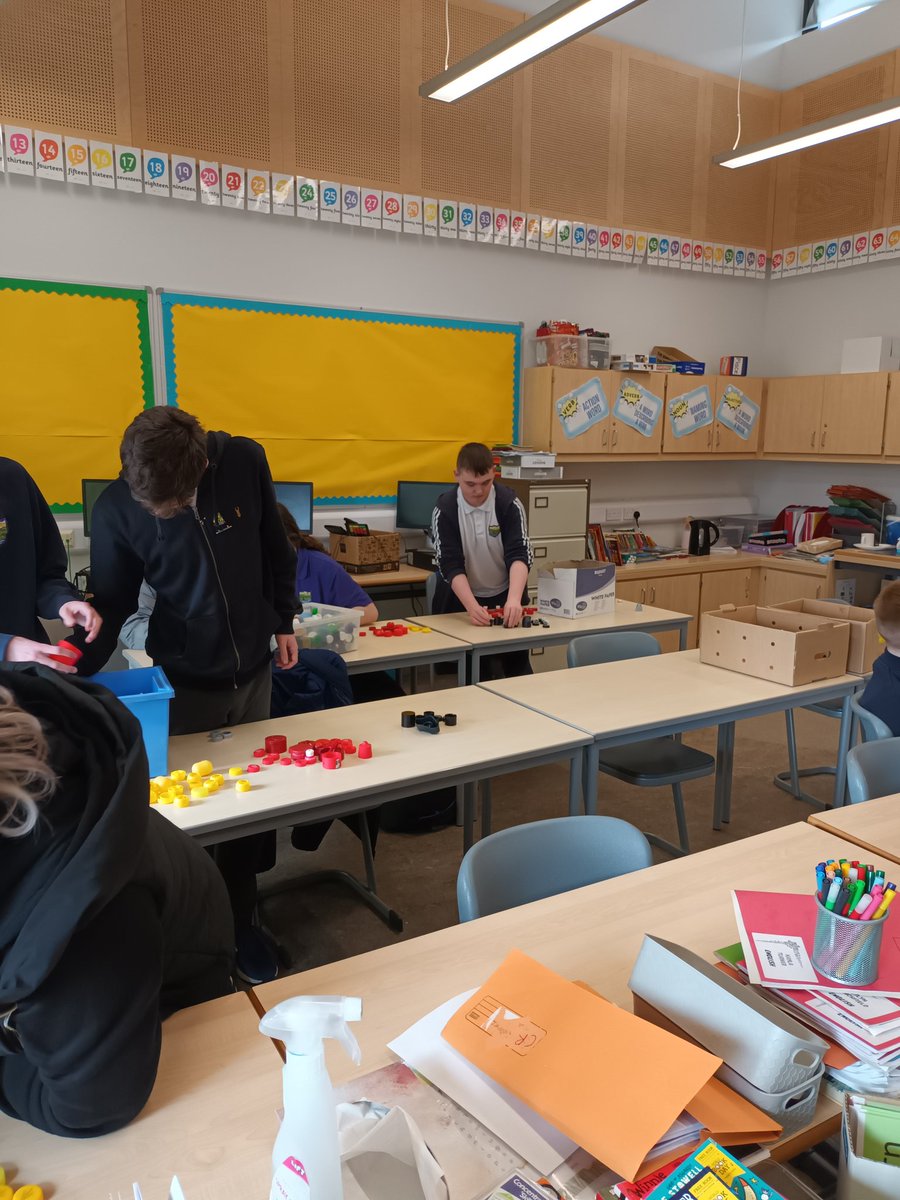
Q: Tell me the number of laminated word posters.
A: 4